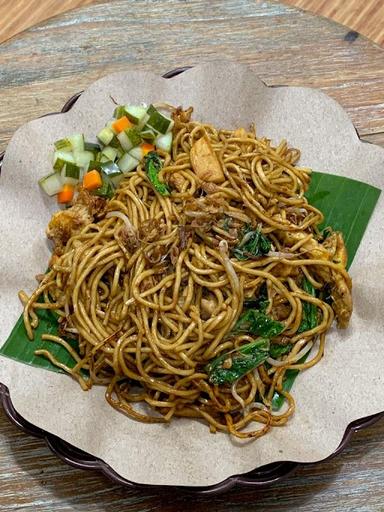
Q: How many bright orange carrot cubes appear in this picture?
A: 4